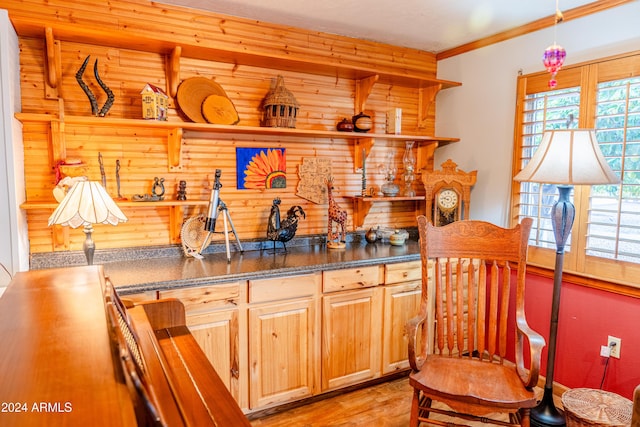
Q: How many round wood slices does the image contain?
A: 2